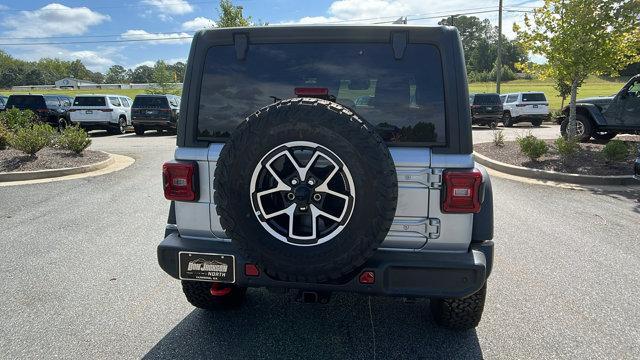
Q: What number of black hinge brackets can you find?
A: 2